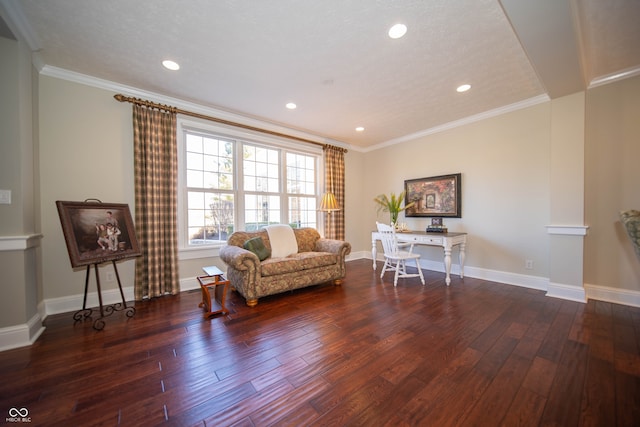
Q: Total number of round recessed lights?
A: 5